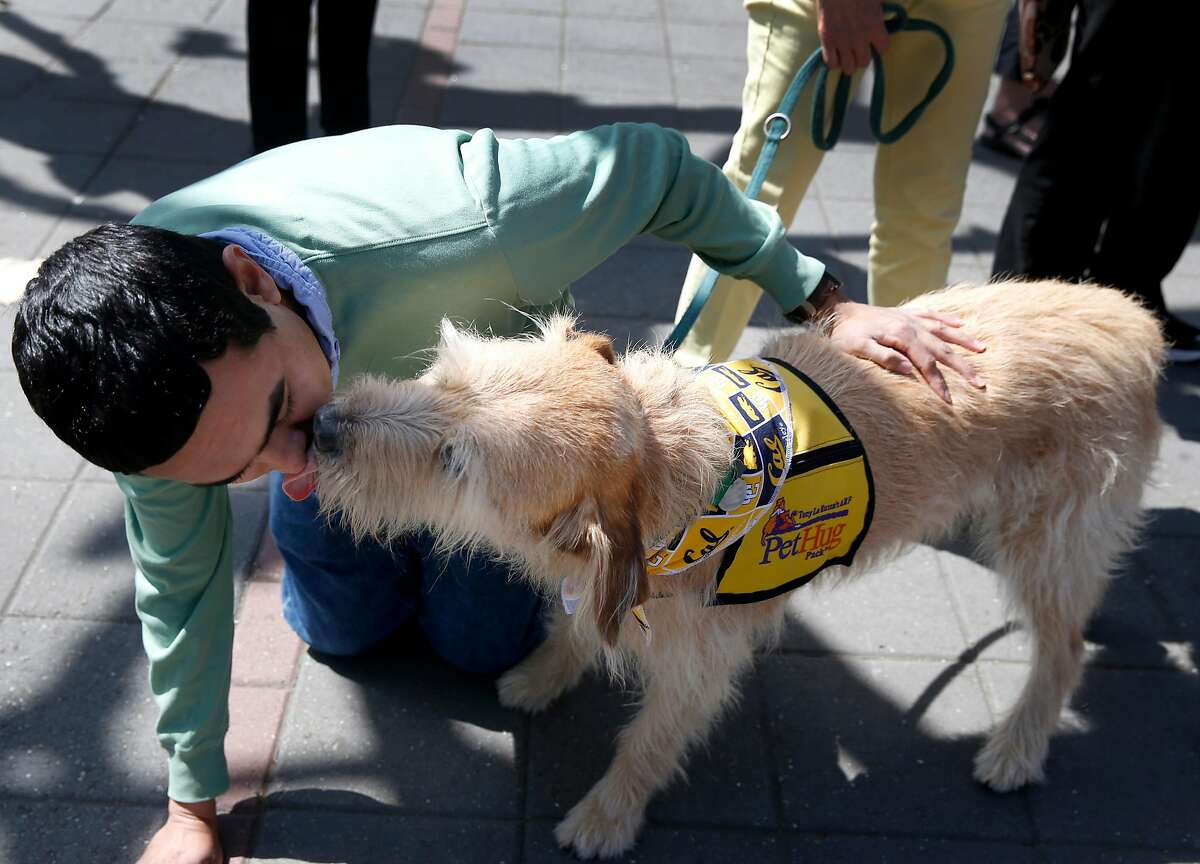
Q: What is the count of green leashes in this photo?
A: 1